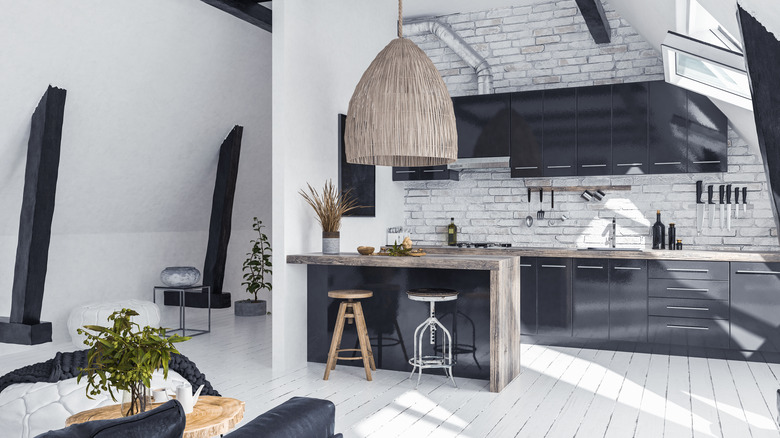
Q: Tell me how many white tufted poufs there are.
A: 2